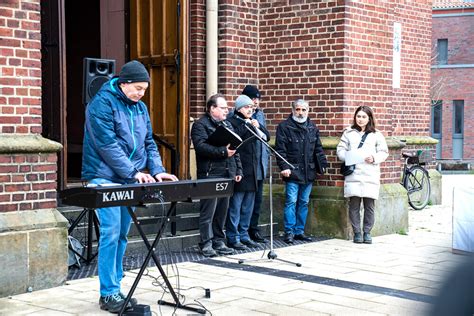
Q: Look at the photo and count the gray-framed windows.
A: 3